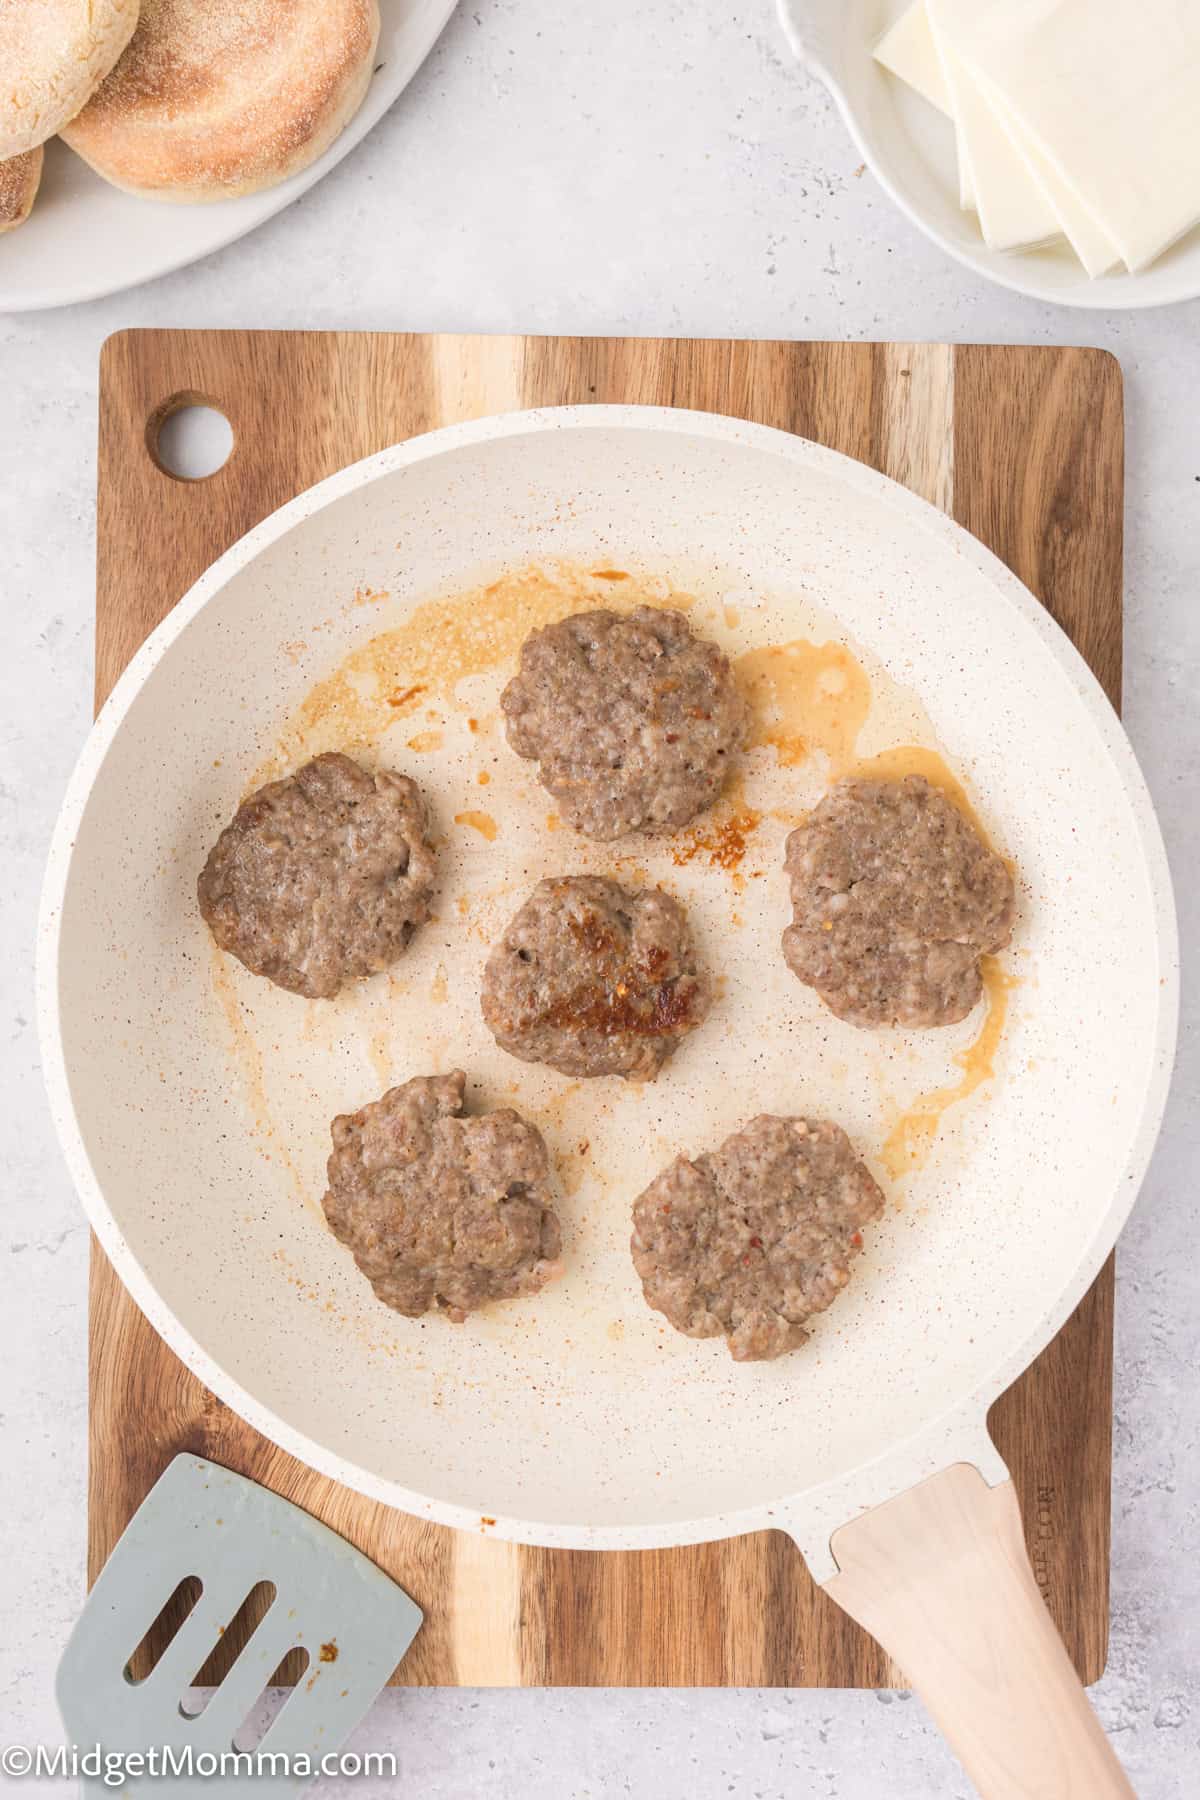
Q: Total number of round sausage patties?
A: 6